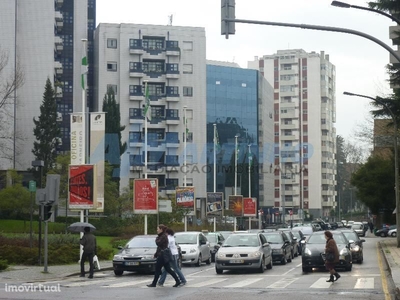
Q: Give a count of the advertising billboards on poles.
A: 6